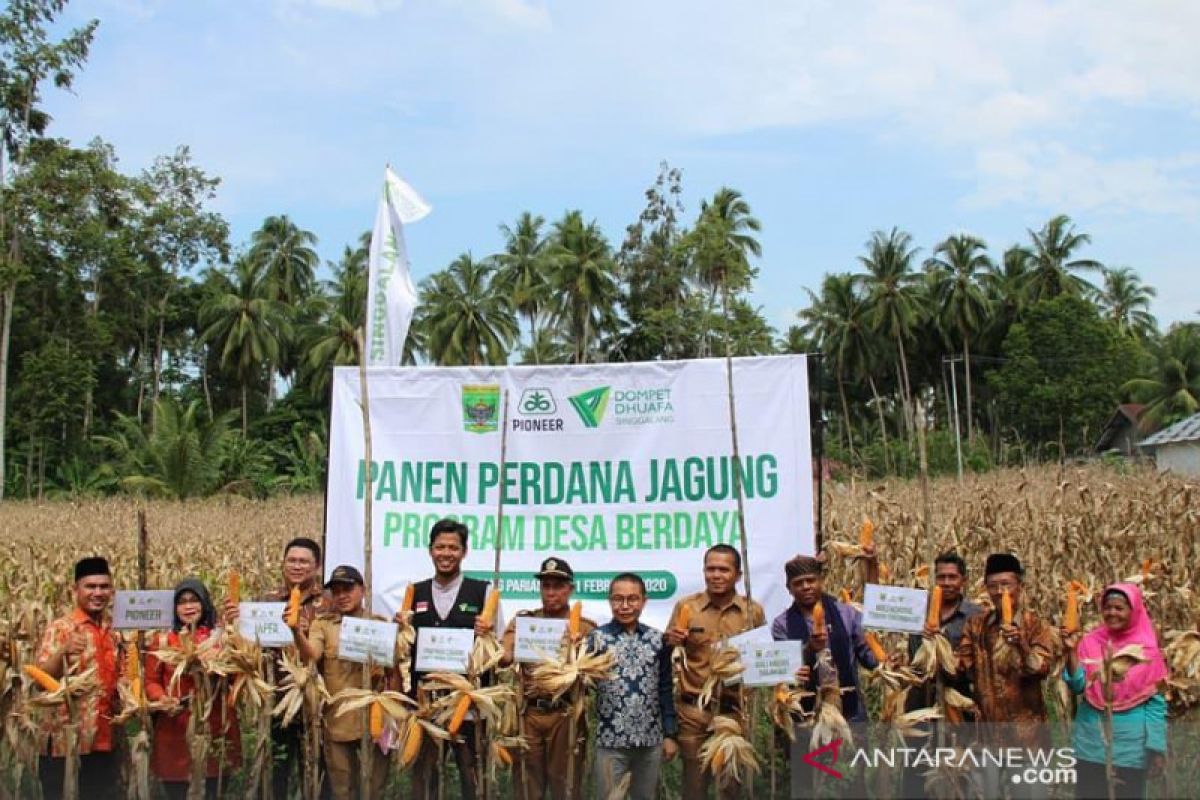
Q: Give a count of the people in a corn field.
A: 12